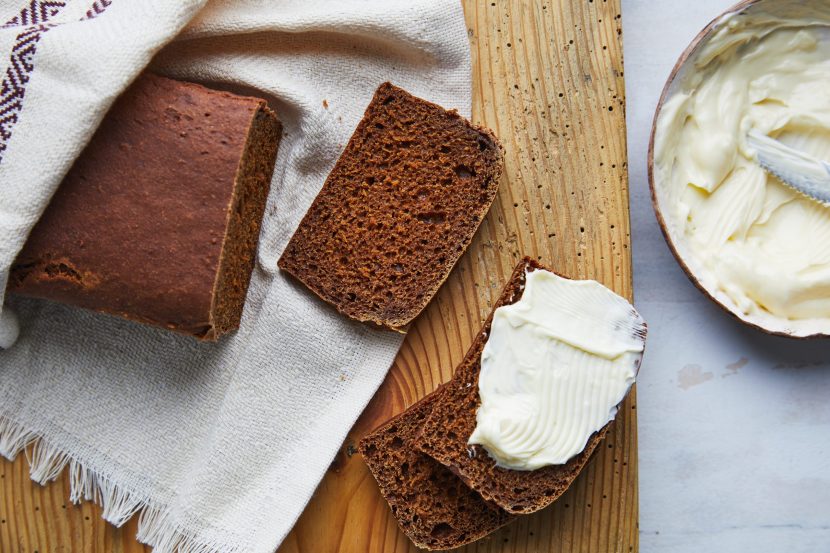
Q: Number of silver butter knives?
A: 1